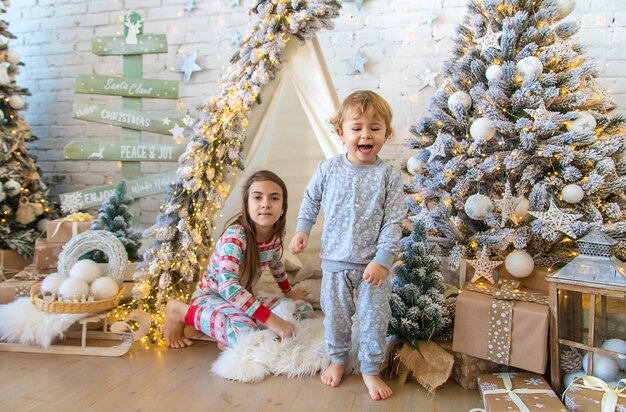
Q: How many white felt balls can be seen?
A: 4